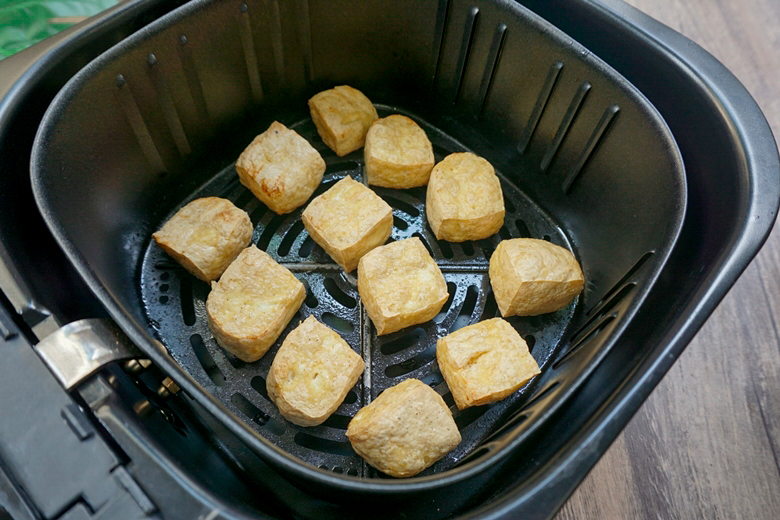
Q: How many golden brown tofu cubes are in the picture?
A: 12